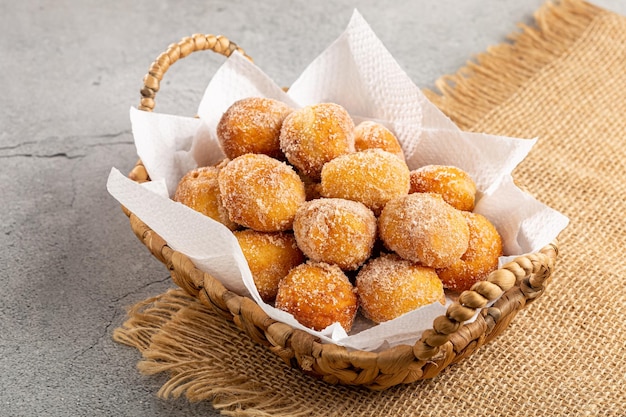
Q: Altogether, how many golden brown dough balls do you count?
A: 13